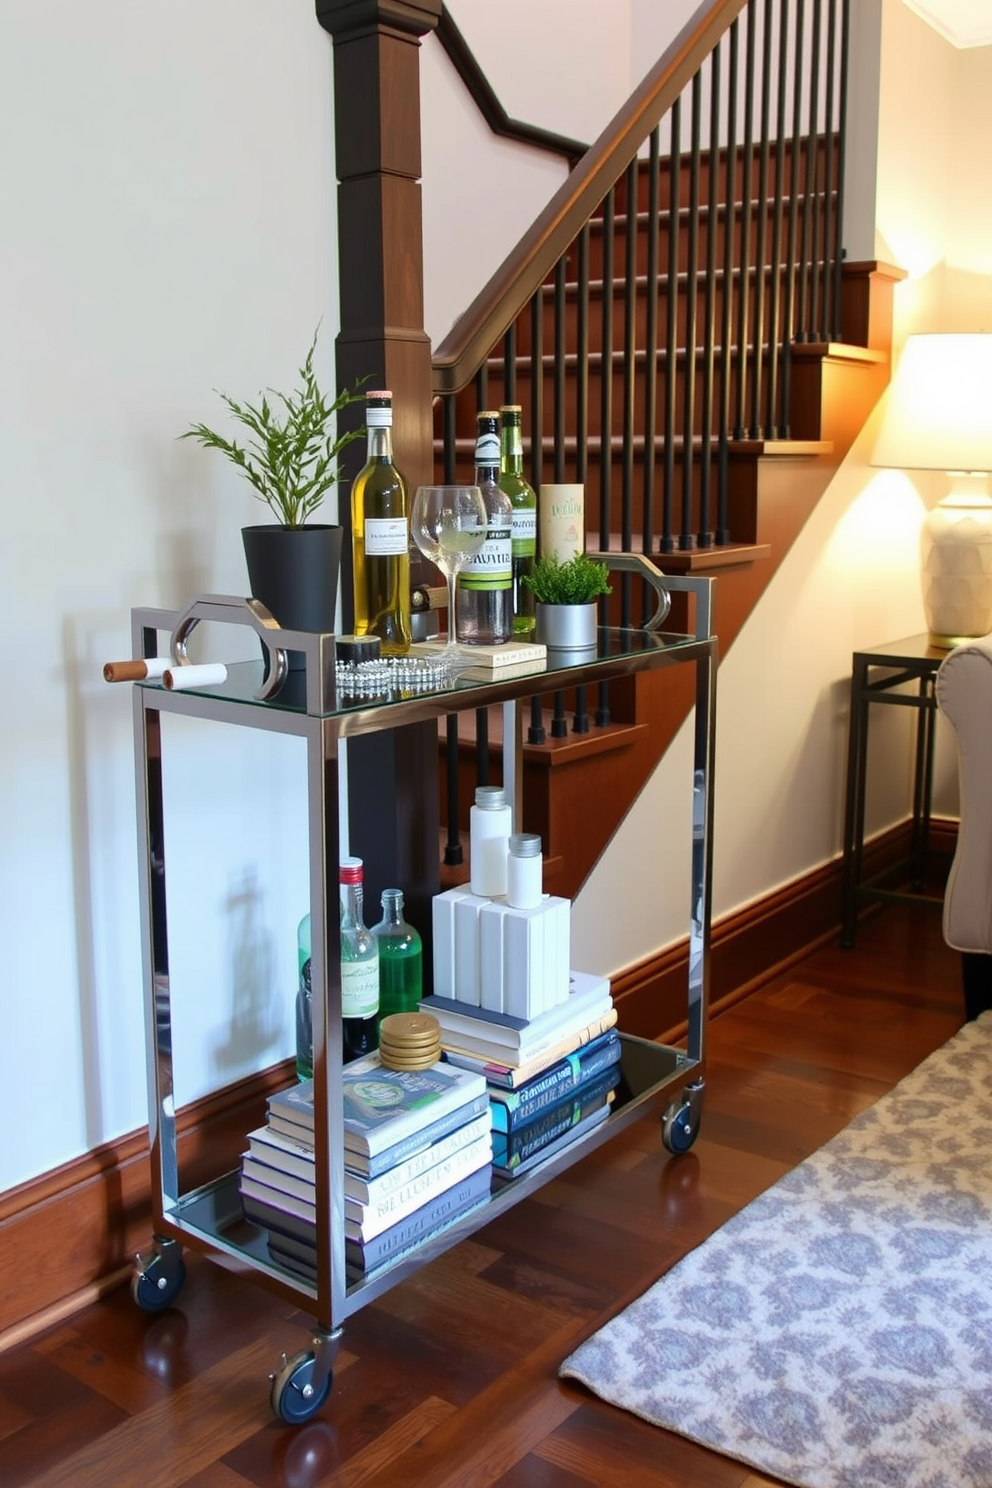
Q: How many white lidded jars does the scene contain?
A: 2